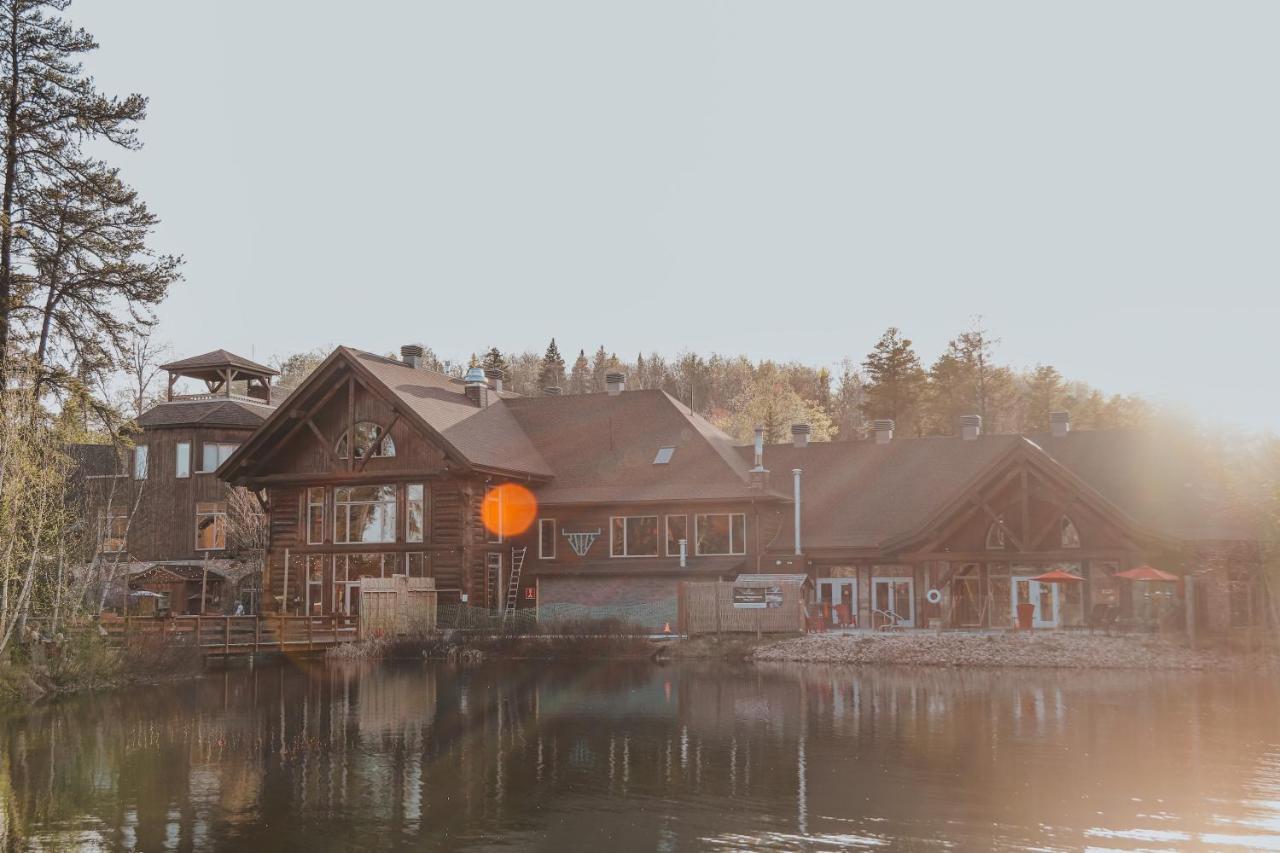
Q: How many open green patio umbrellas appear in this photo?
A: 0